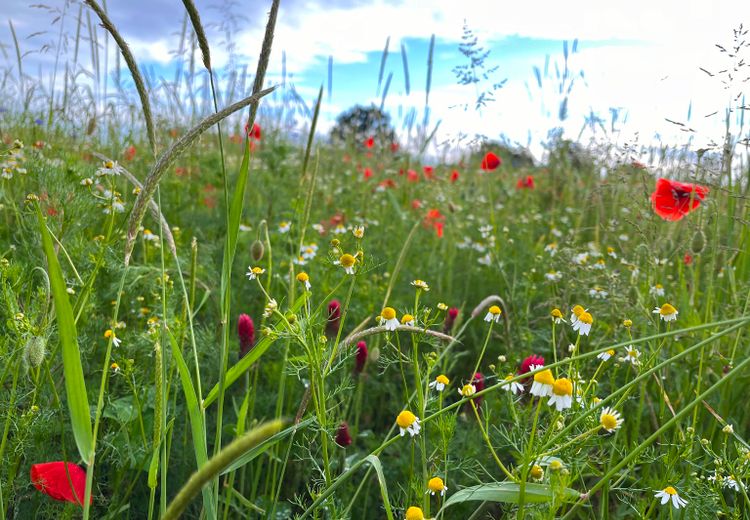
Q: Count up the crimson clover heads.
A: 7